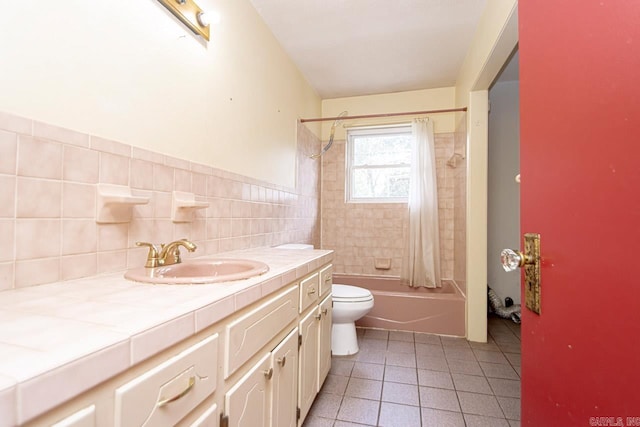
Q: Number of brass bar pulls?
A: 3